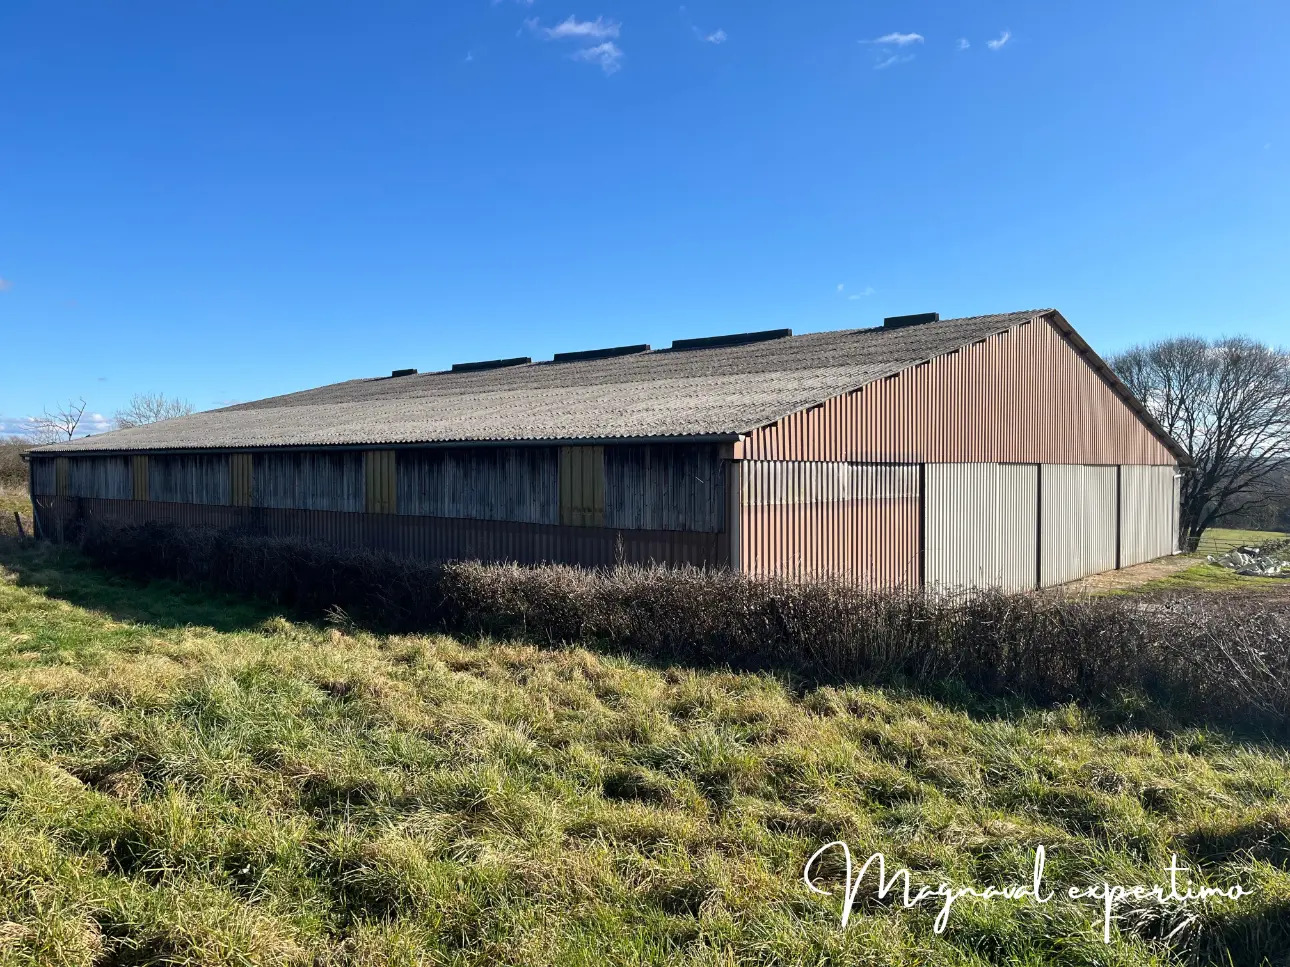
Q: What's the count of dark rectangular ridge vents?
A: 5